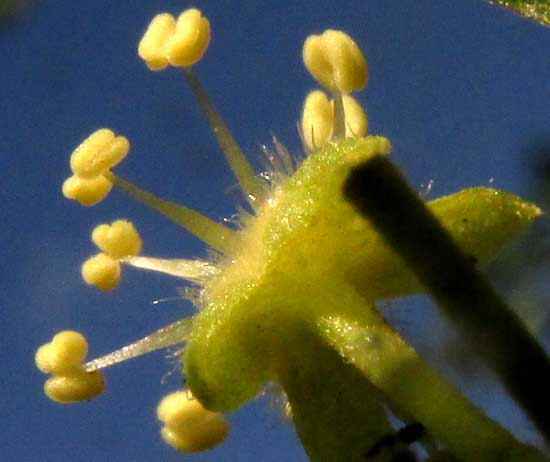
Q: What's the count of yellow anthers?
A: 7